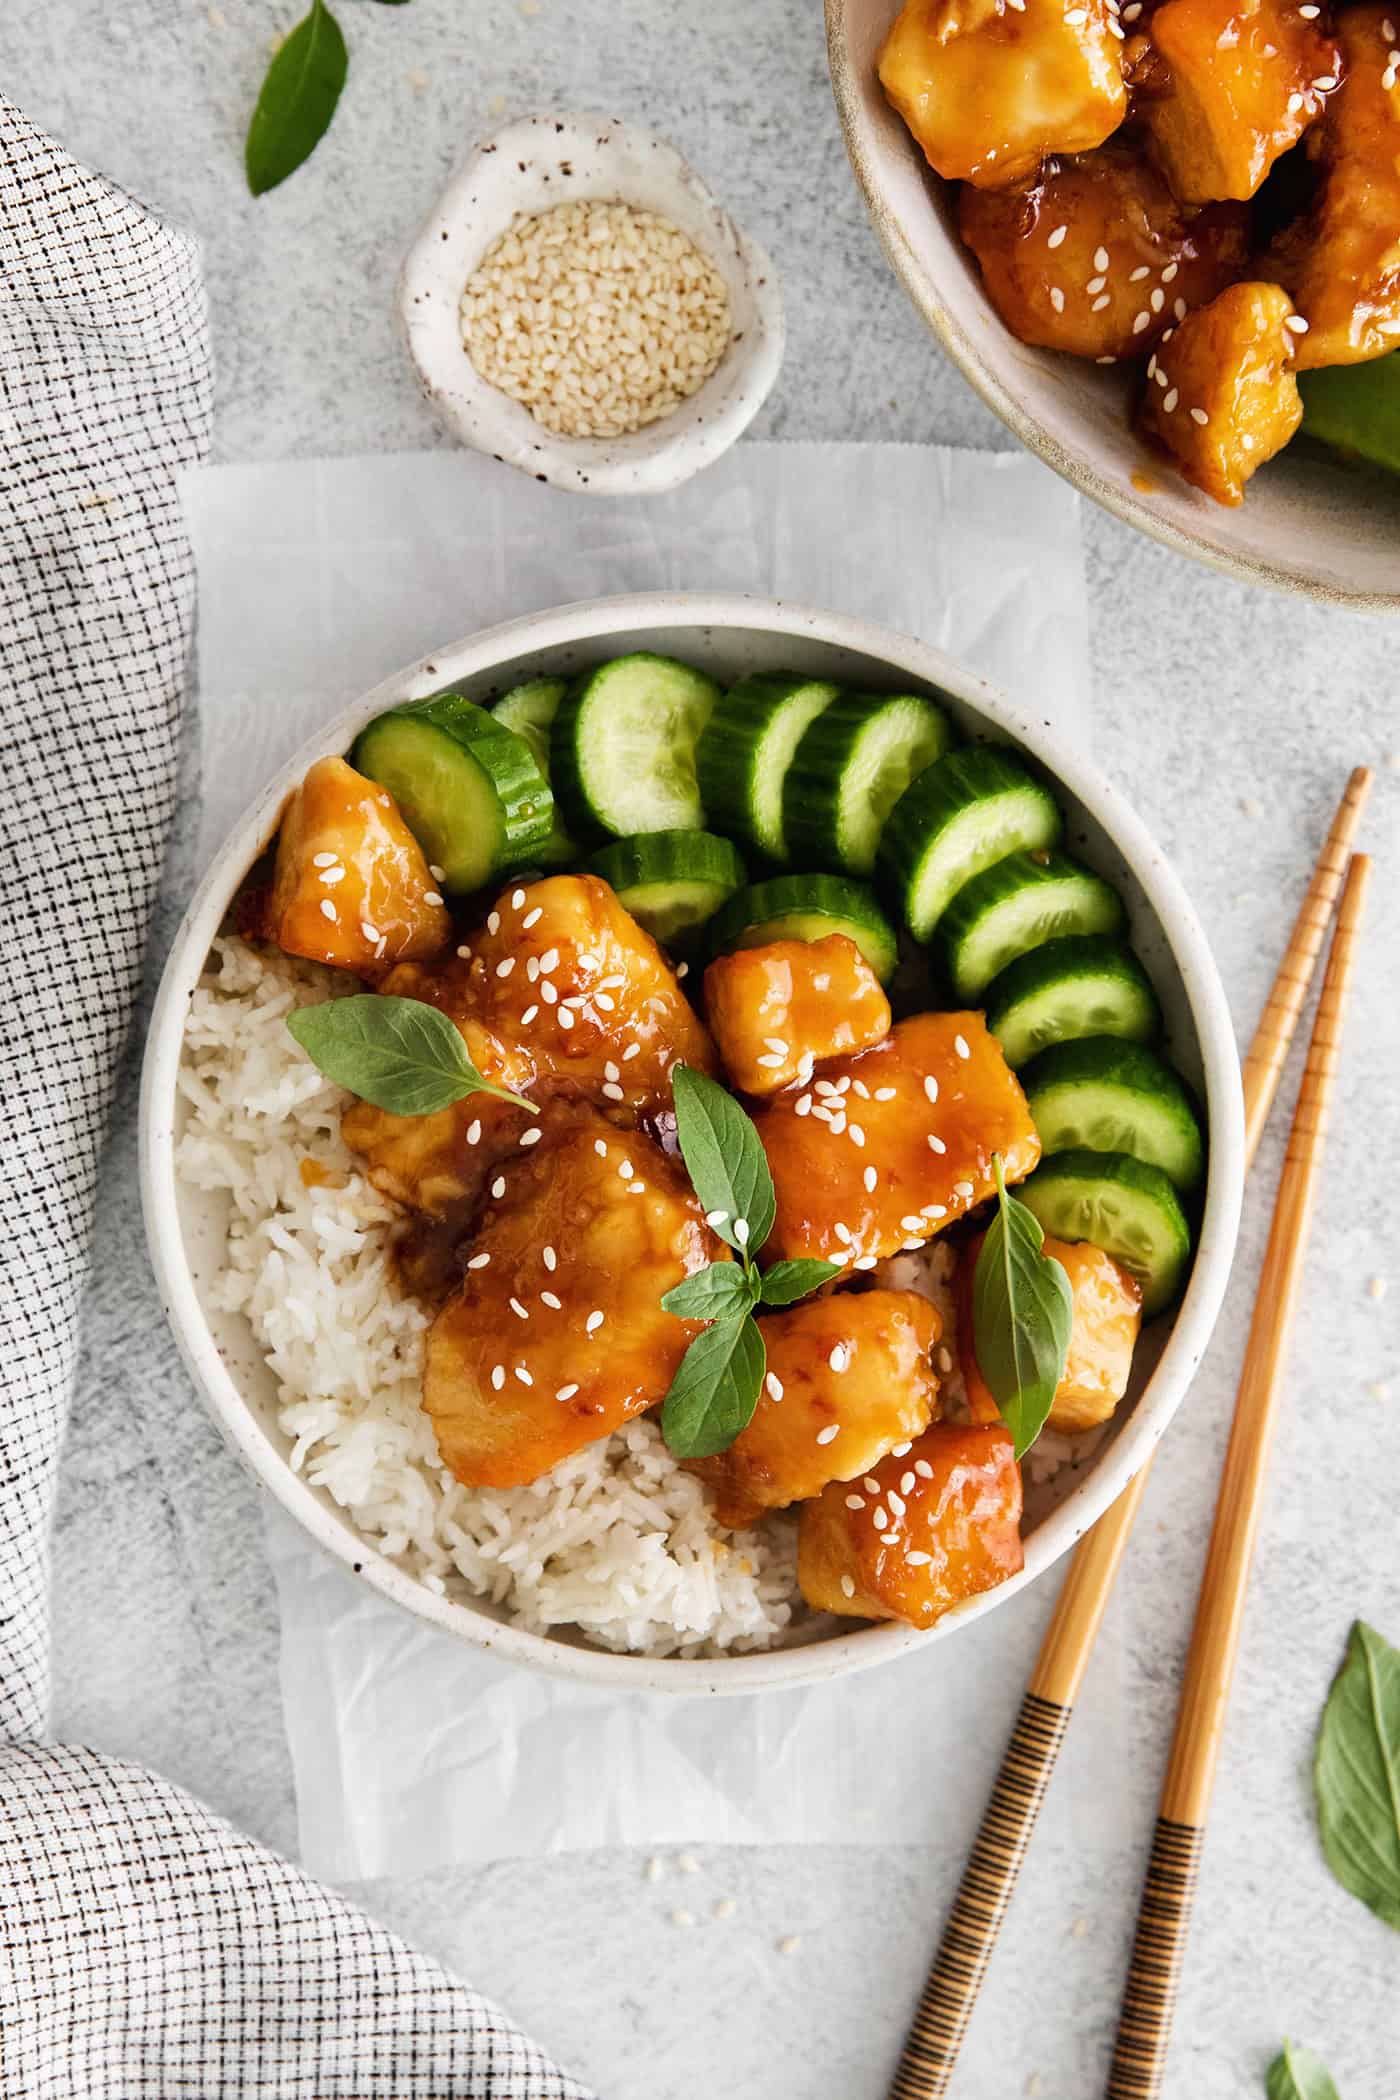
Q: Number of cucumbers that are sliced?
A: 12